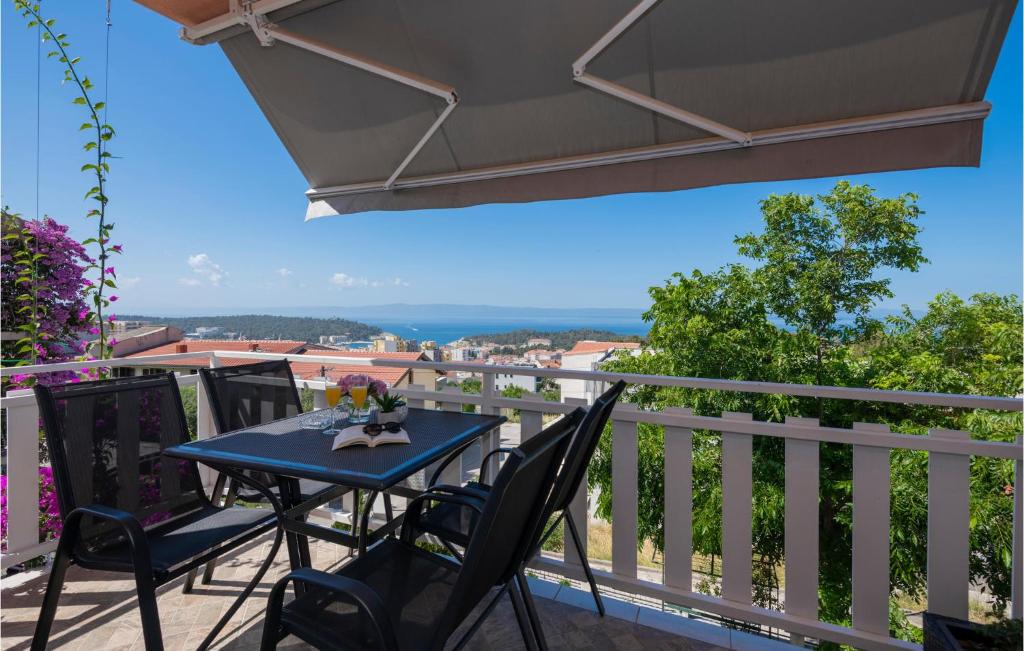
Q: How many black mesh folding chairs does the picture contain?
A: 4